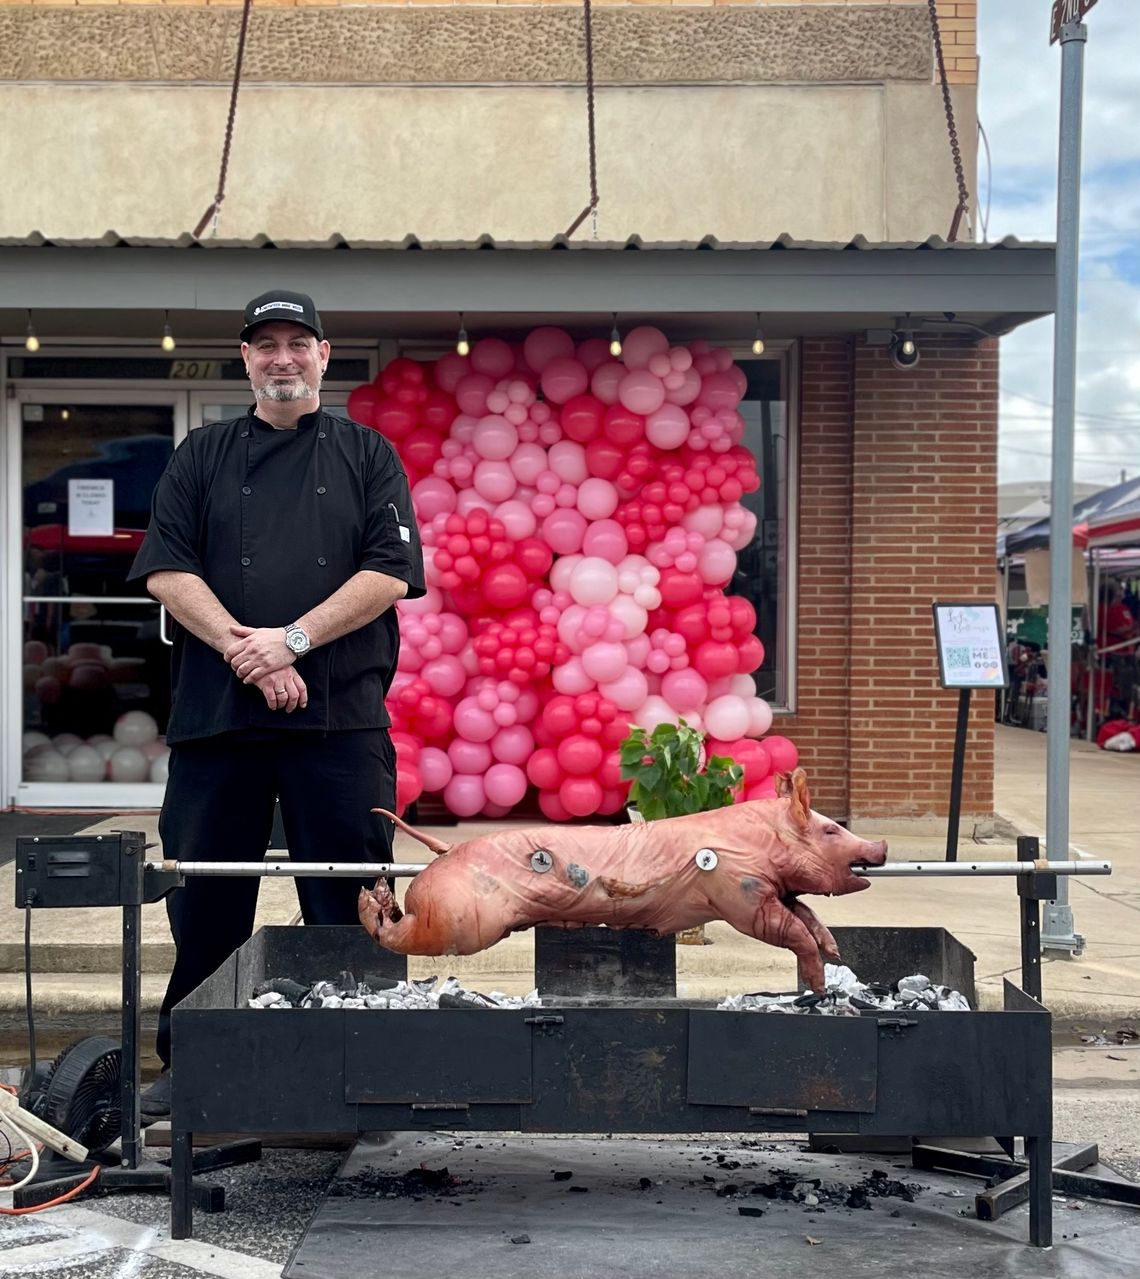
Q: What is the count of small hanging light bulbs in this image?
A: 6